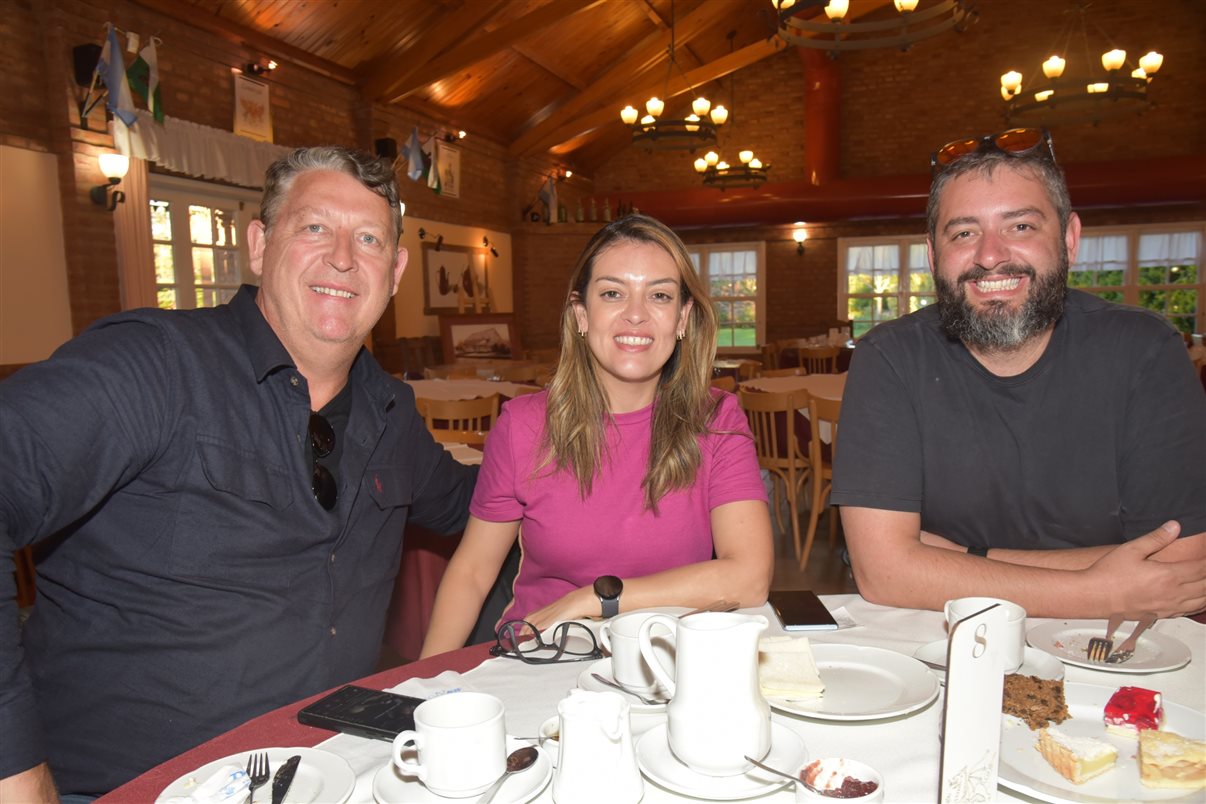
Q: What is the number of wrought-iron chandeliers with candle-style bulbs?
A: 4